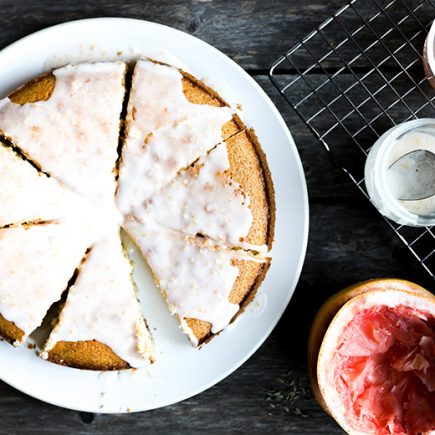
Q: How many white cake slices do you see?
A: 7